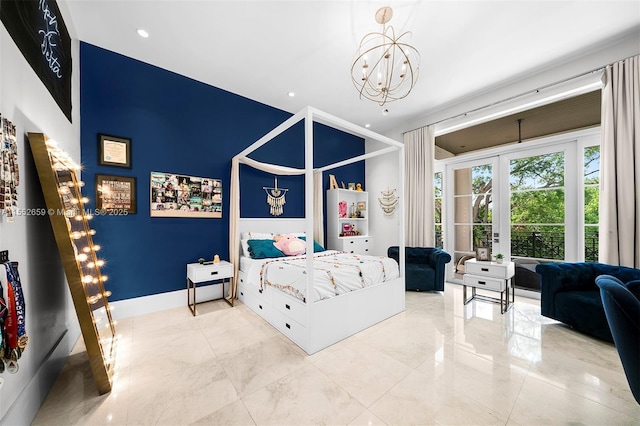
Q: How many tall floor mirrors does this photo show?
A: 1